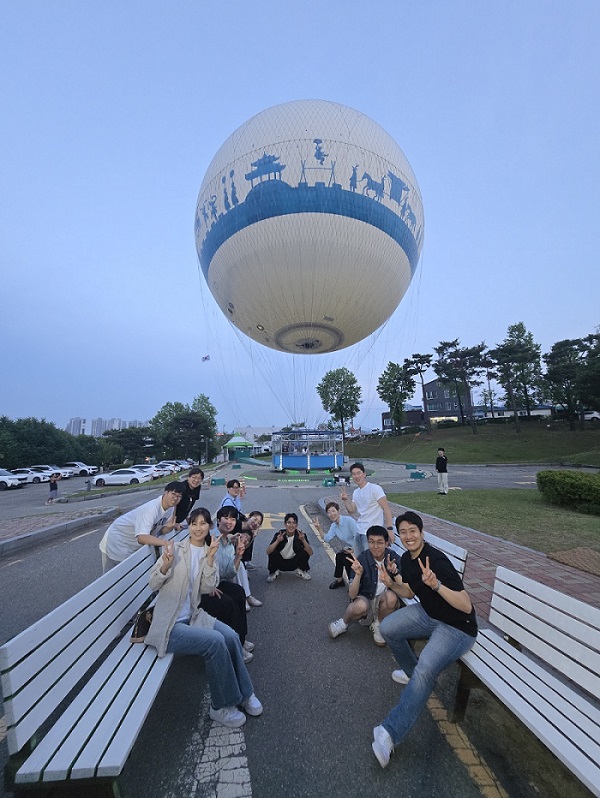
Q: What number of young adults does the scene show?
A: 12